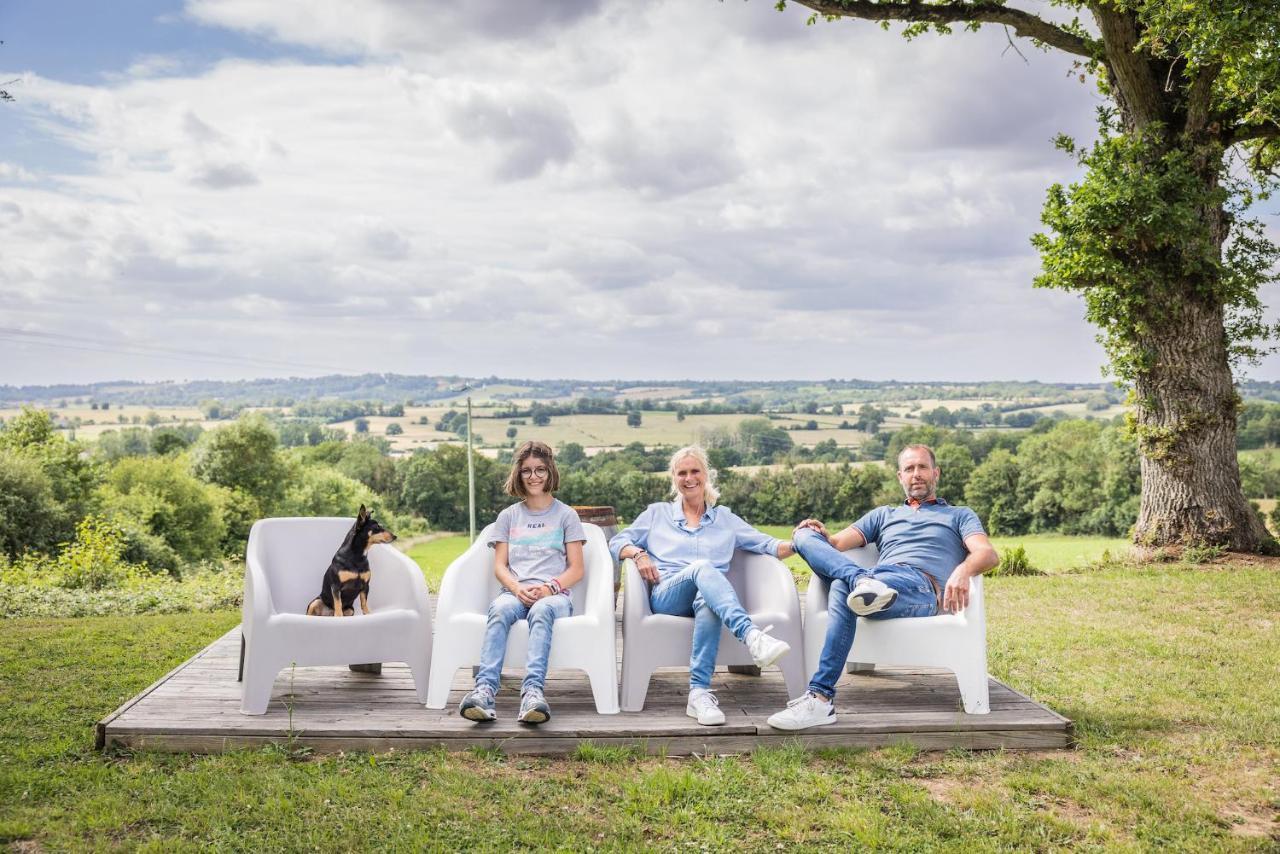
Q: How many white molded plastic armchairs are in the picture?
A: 4